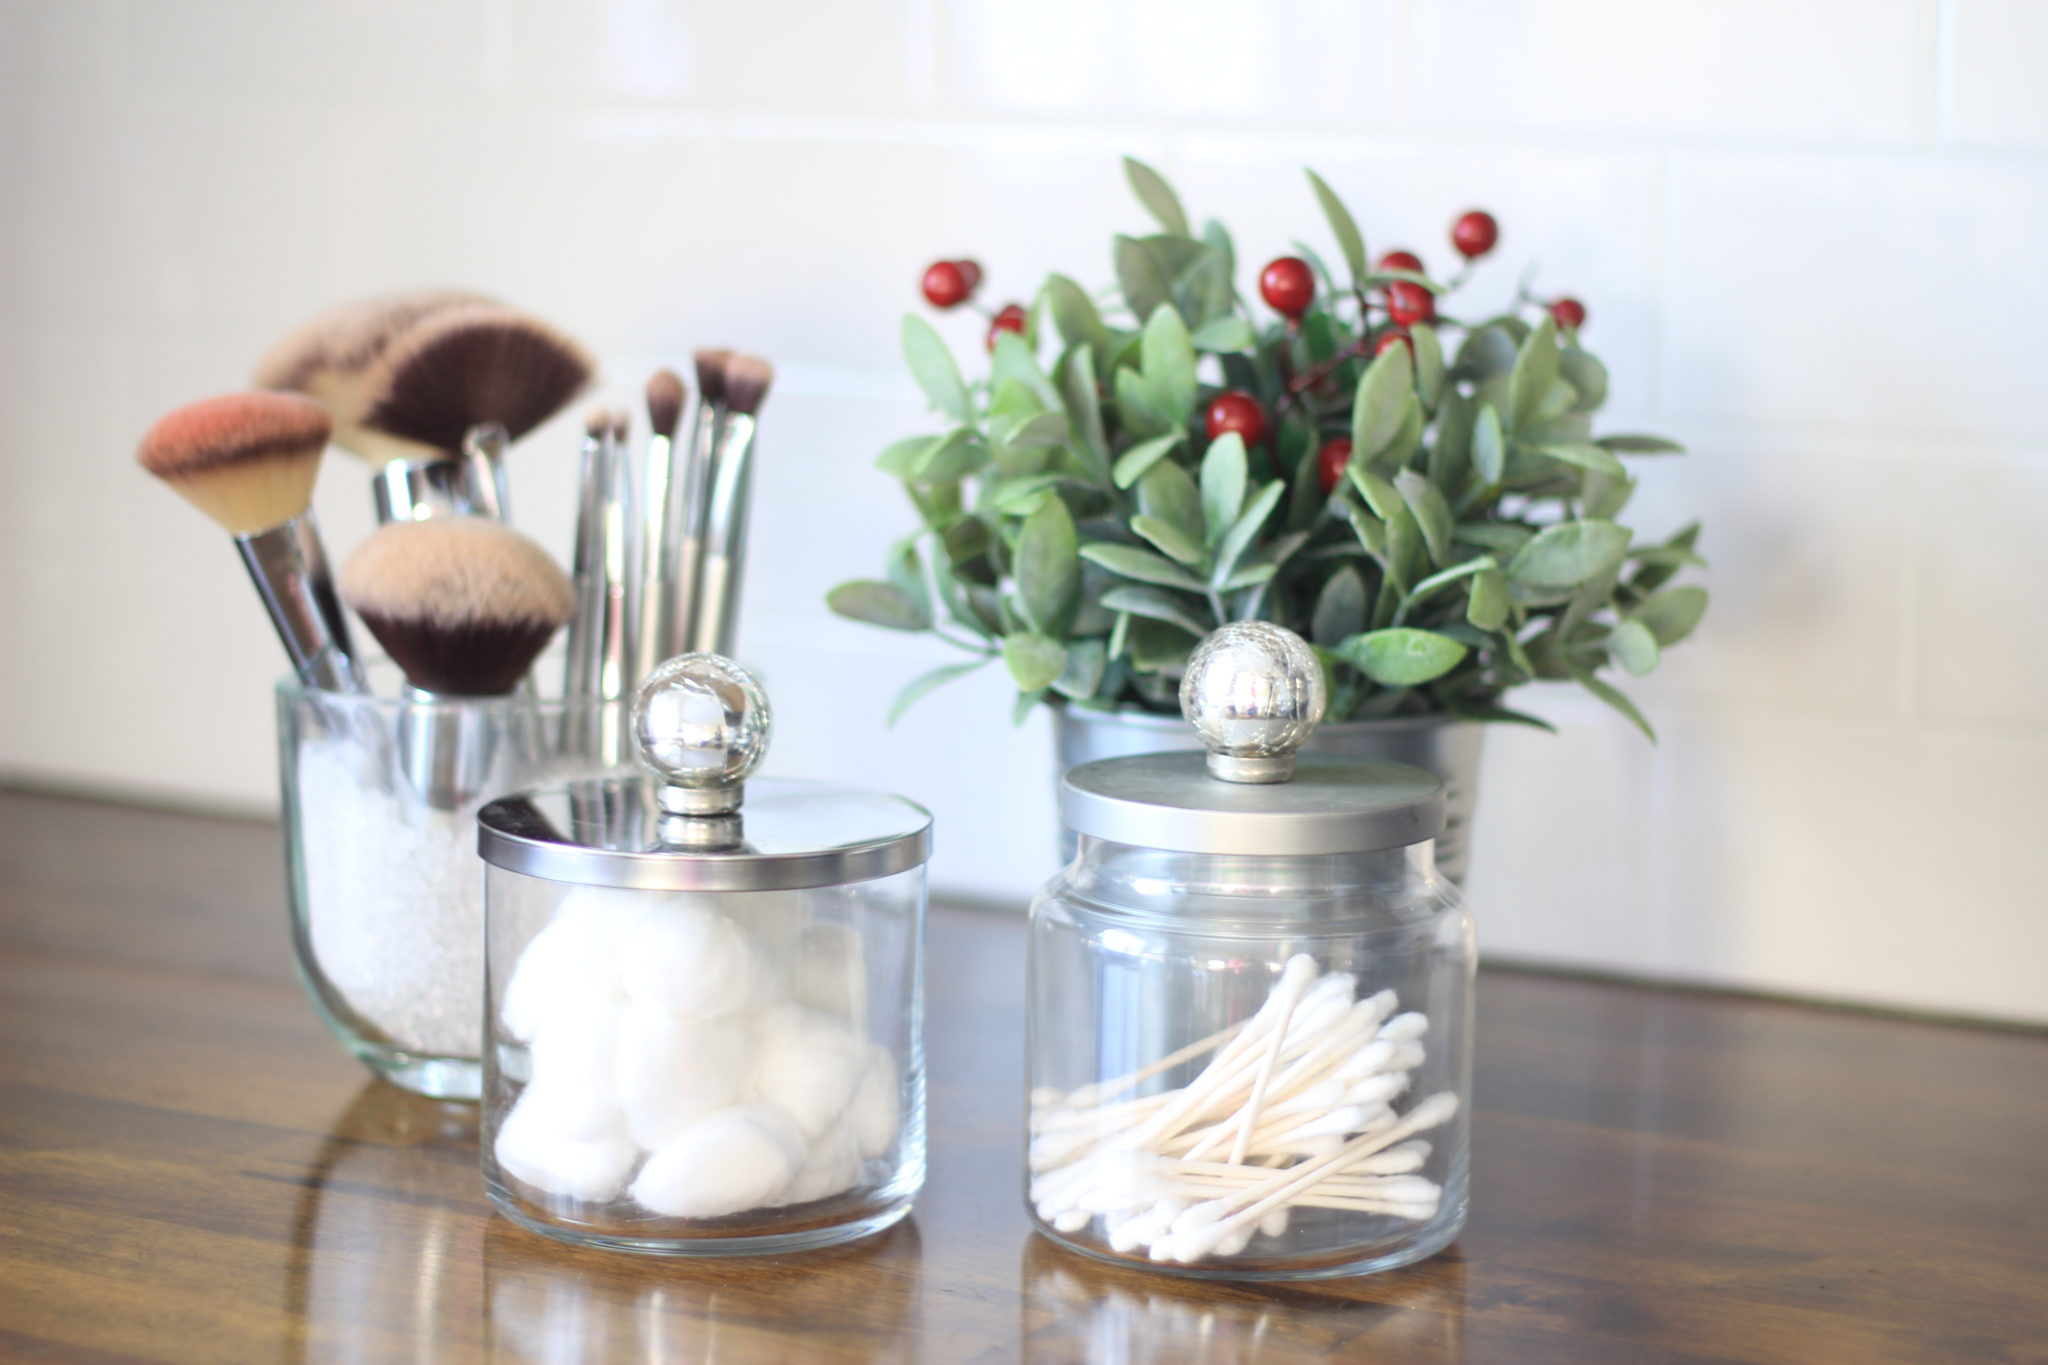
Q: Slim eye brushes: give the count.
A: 5